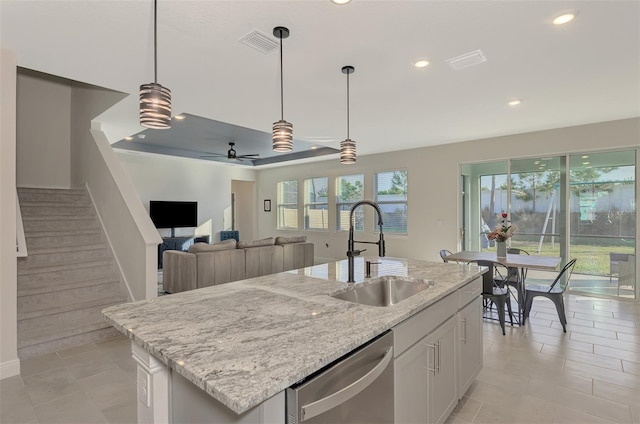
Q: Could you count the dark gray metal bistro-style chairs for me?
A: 4